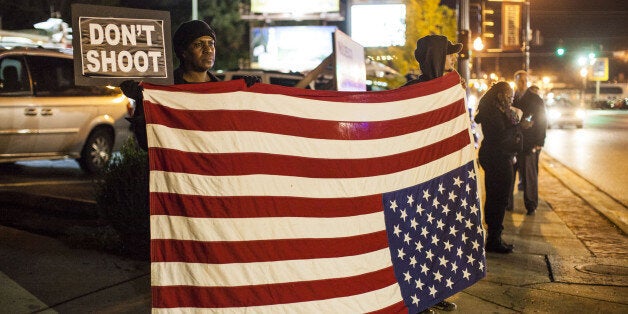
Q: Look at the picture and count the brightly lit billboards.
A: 3